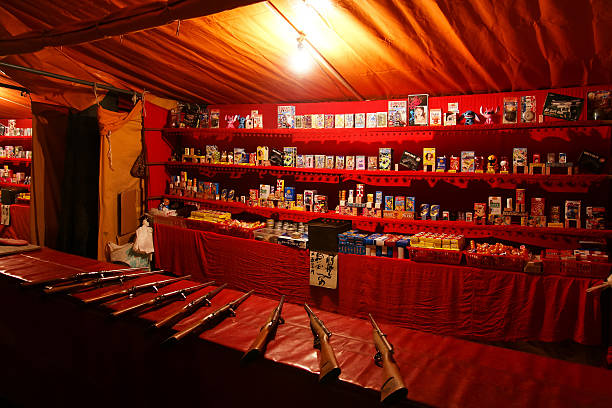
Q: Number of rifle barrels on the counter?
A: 9